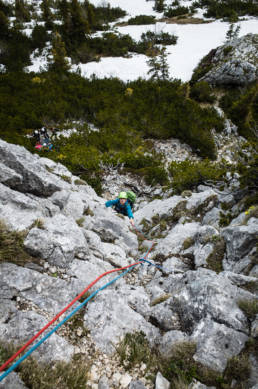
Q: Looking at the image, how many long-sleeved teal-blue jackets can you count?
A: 1